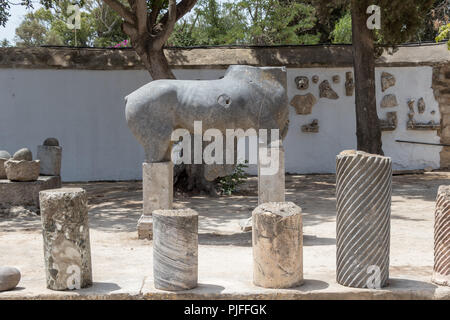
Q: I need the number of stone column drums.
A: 5